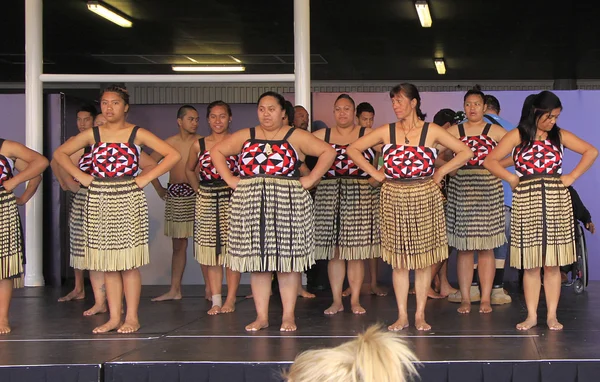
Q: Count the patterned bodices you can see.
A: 9